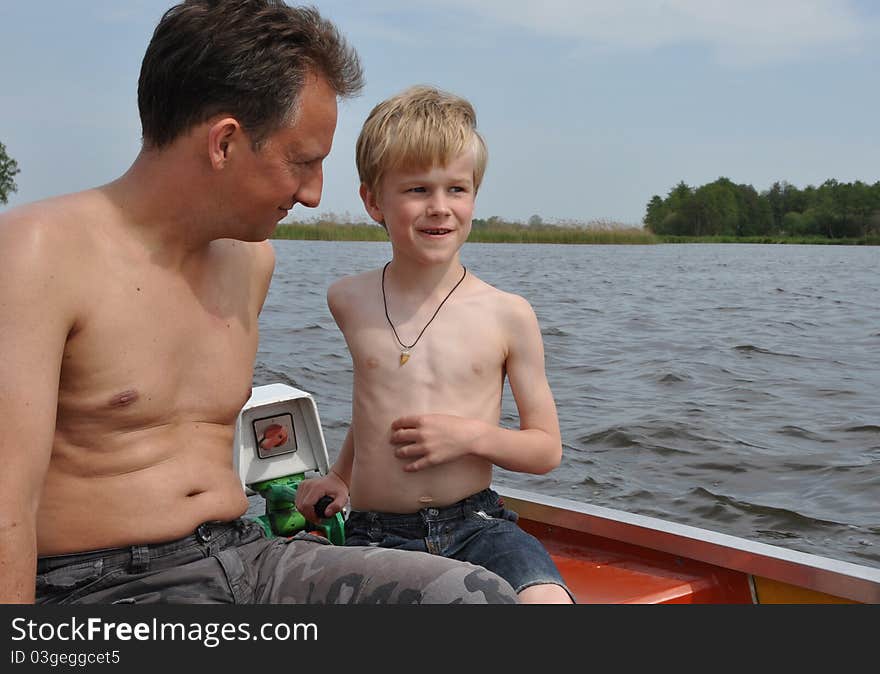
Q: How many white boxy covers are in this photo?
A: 1